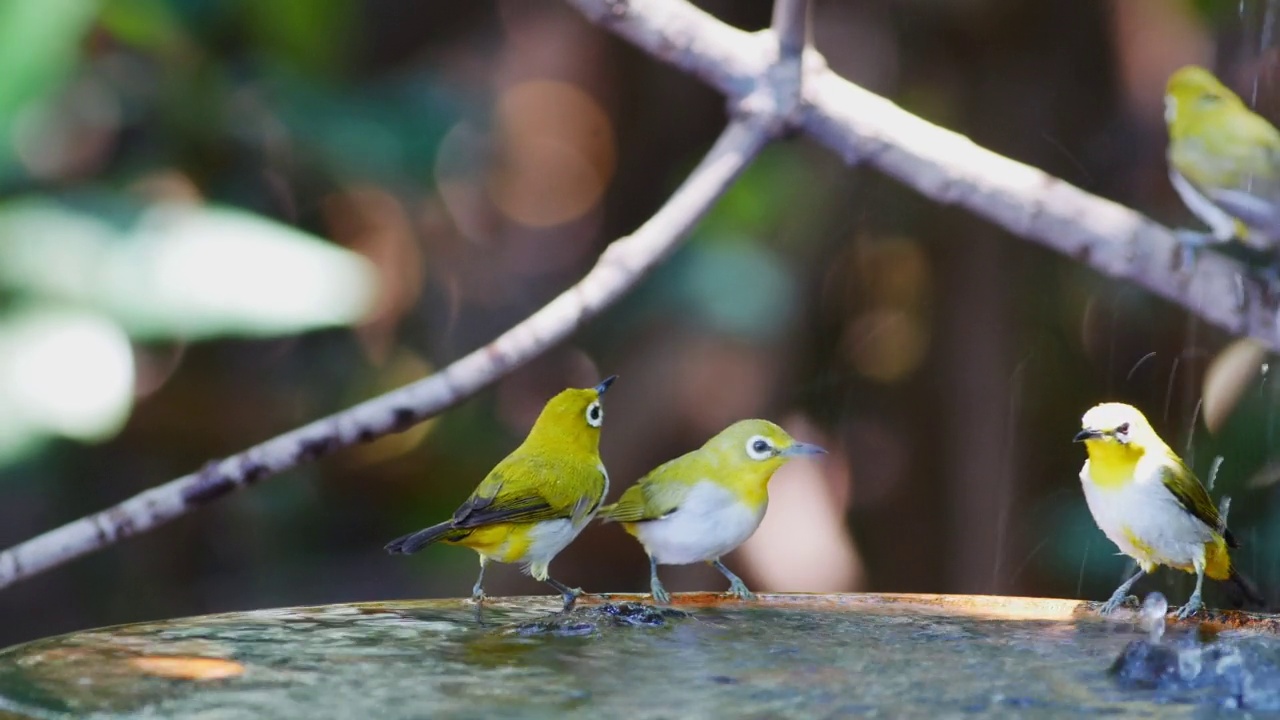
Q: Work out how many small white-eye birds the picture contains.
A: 4